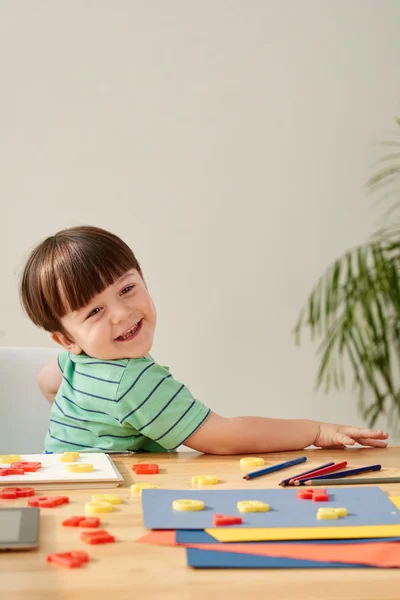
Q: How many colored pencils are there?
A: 5